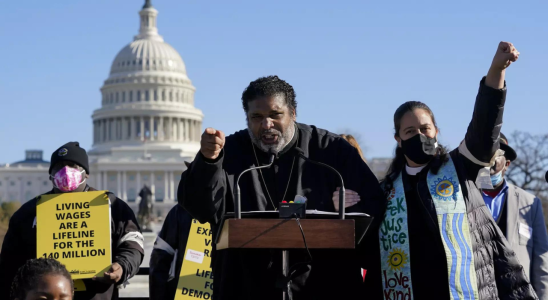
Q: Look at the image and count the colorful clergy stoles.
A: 1